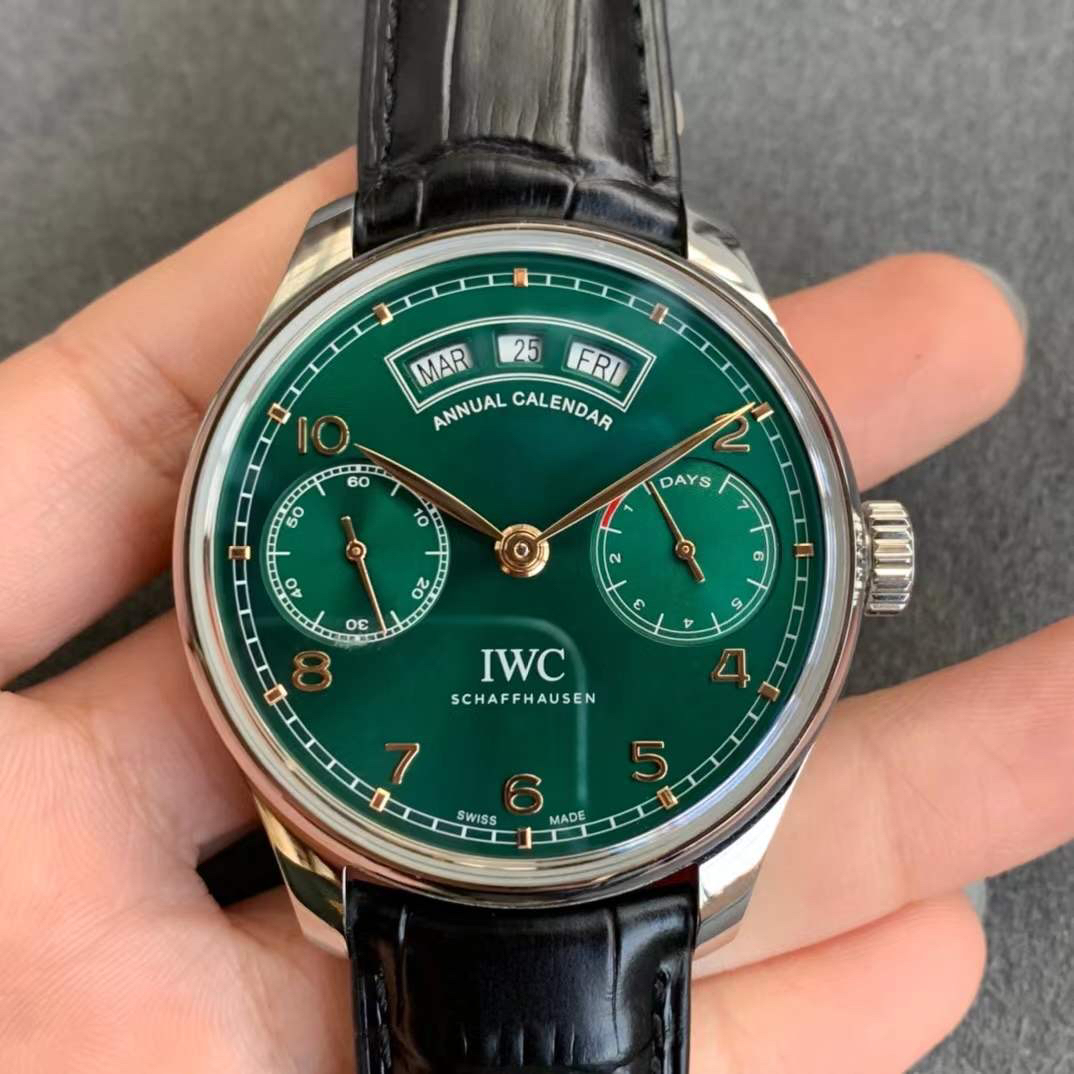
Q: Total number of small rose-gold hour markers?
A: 12